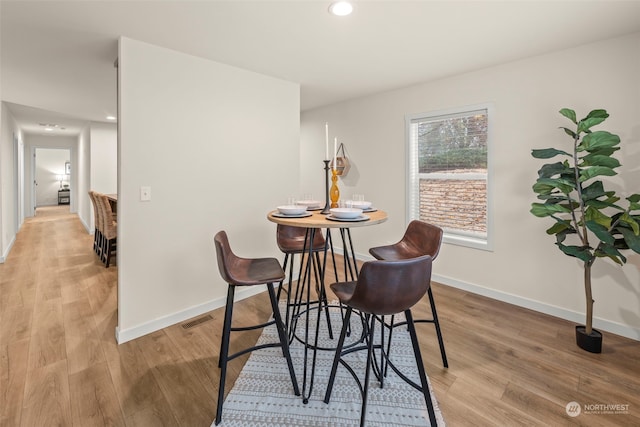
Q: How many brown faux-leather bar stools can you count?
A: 4